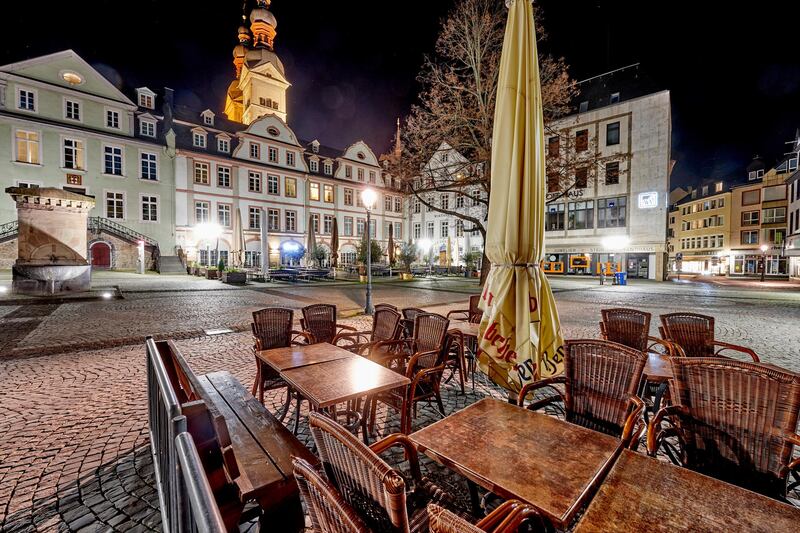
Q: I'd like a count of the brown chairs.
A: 14